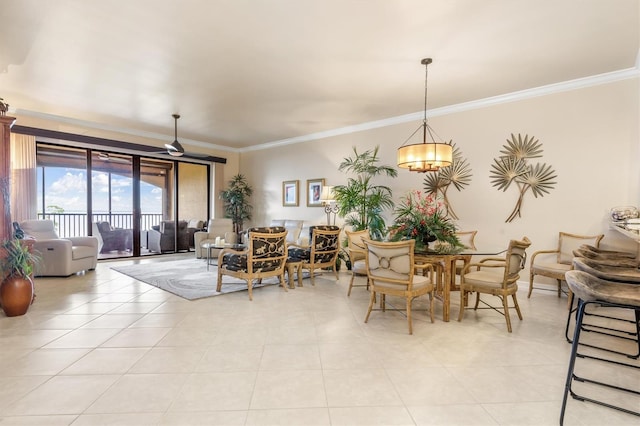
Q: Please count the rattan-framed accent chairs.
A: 2